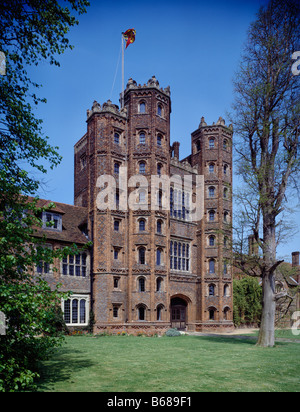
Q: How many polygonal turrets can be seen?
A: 3